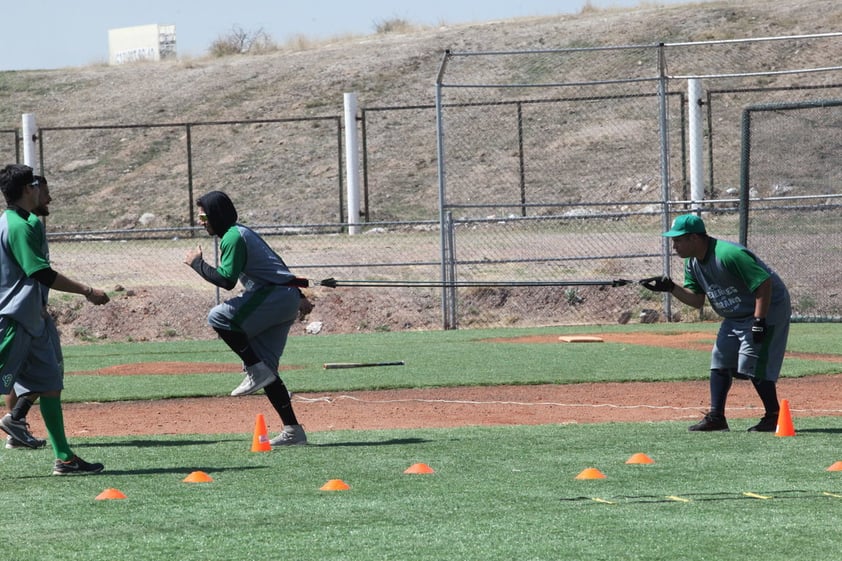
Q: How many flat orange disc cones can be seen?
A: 7